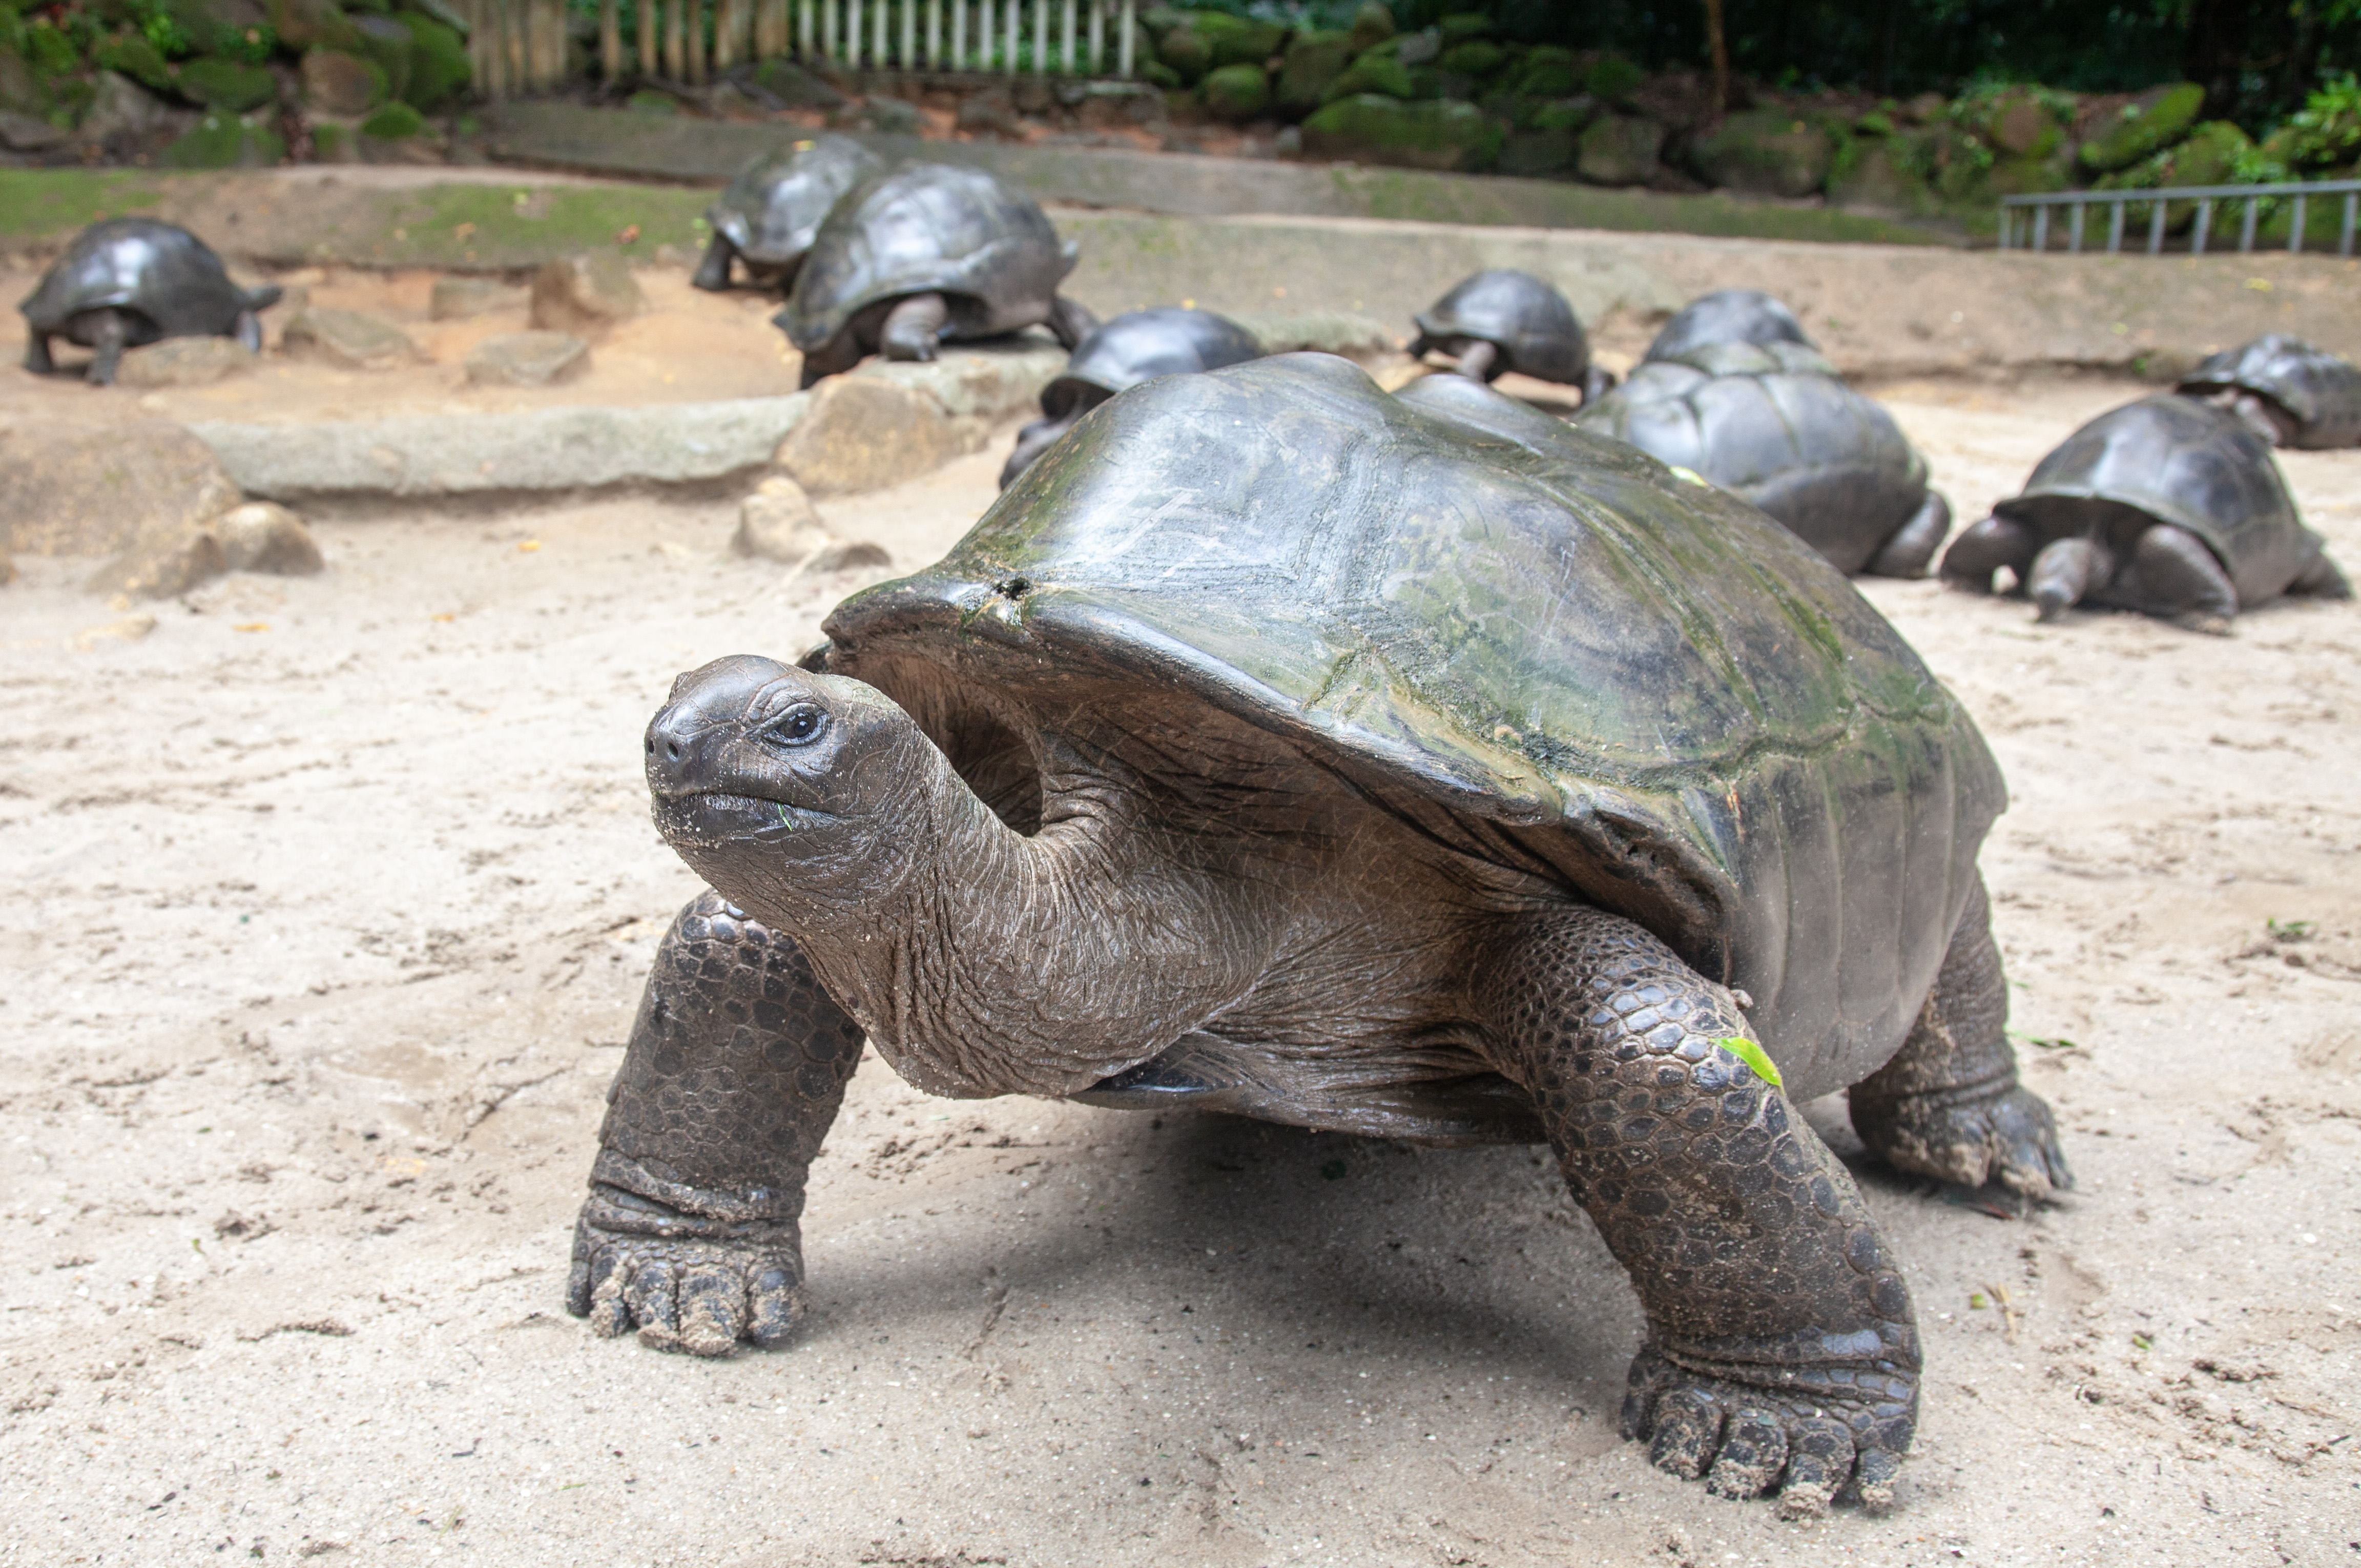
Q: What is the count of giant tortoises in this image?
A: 10